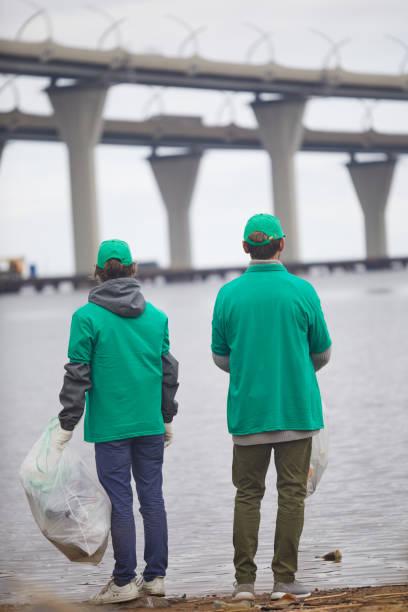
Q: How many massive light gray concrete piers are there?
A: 4